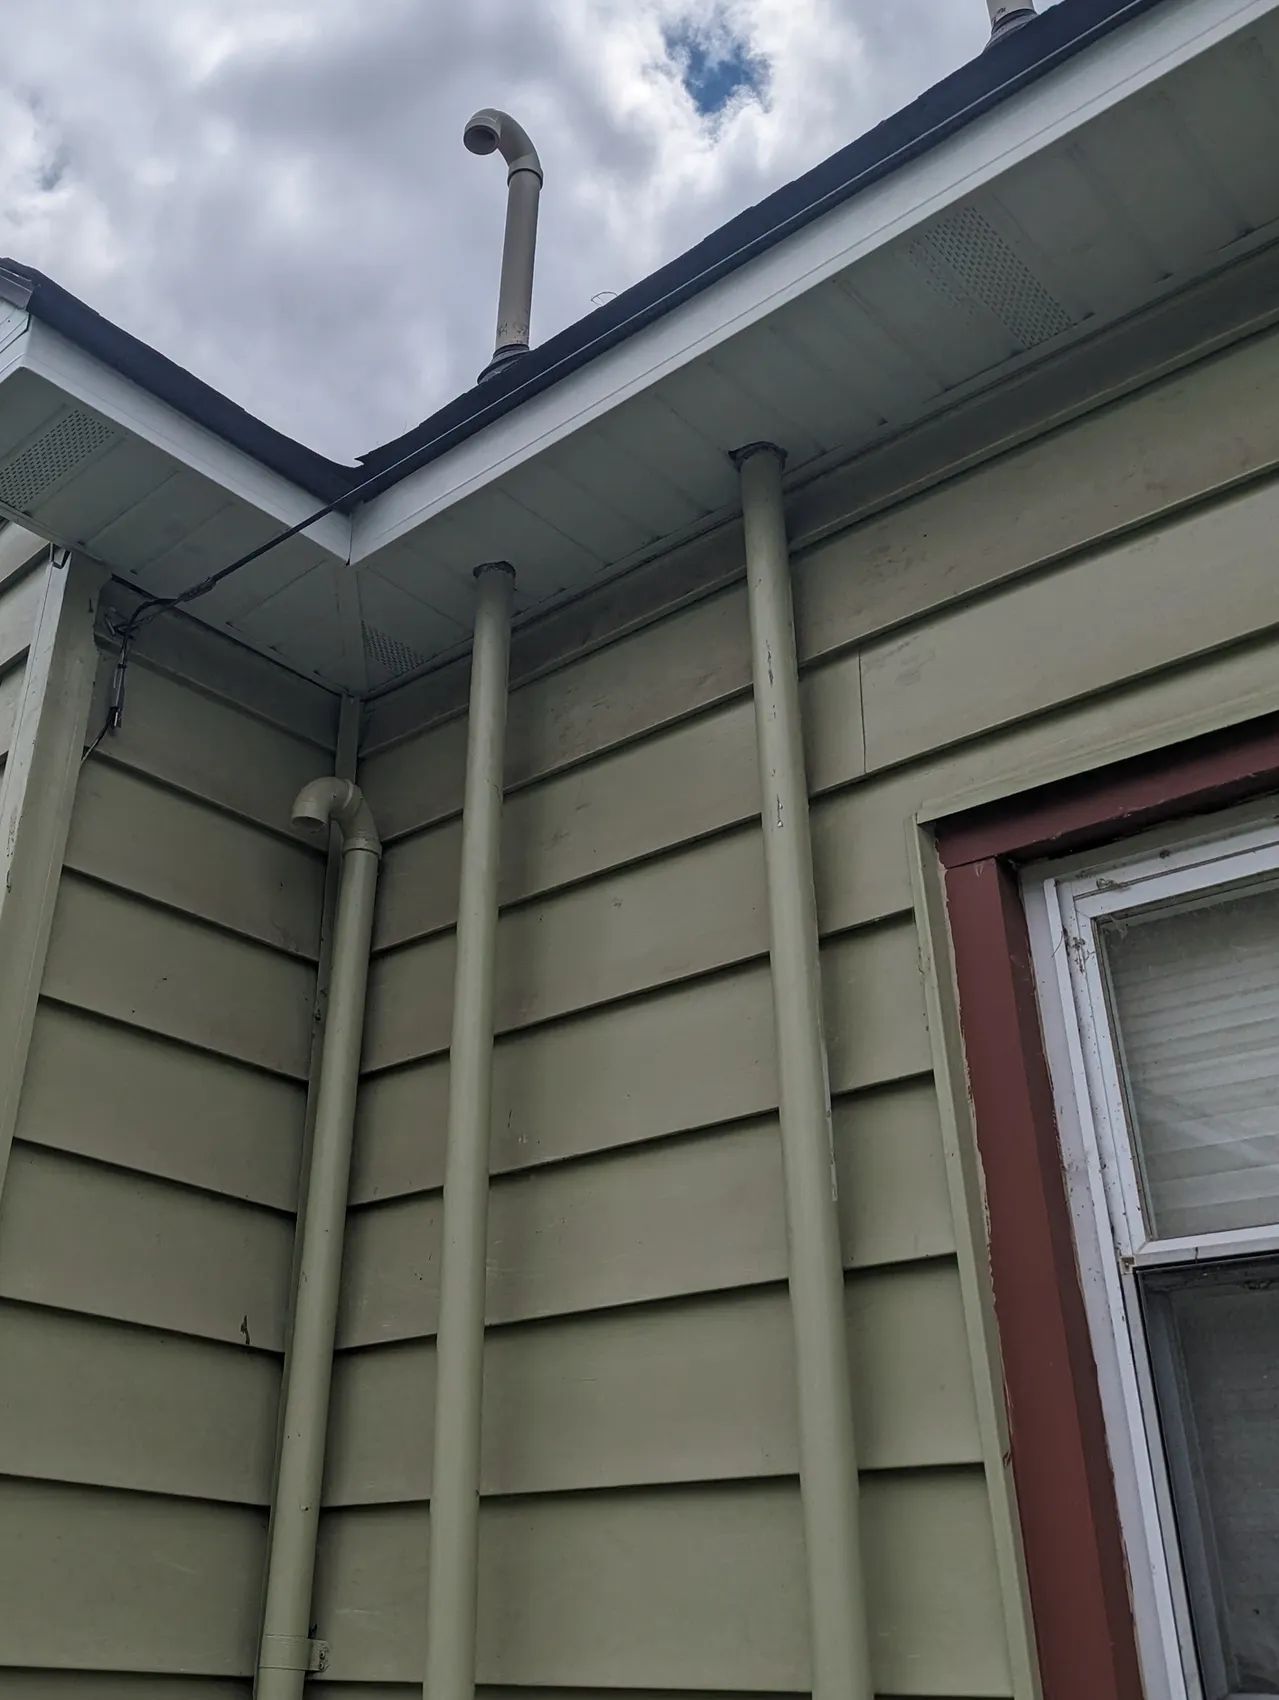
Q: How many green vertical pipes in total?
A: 3